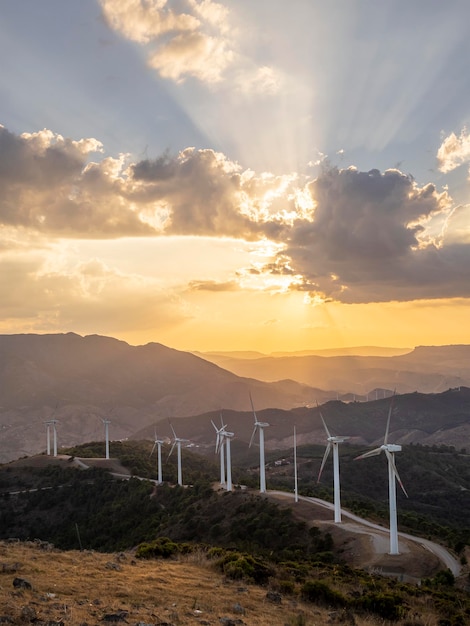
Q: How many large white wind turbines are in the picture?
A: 10